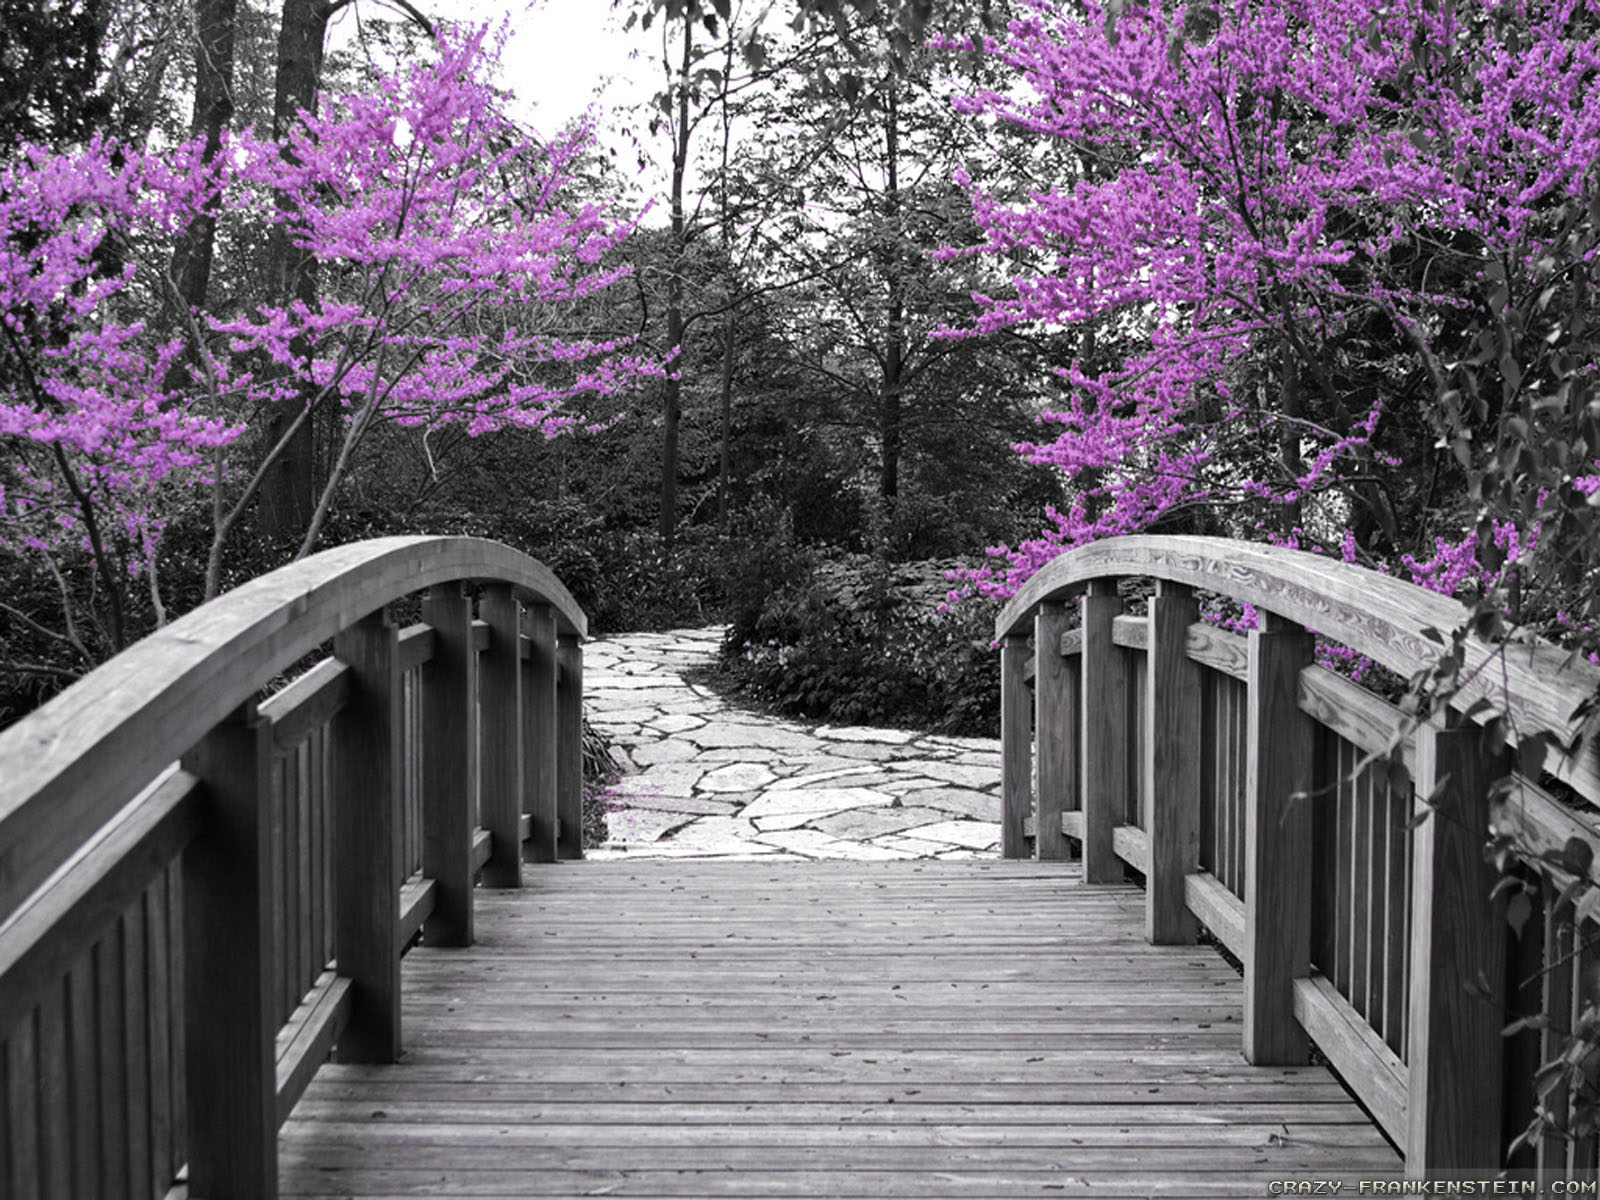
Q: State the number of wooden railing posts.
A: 12